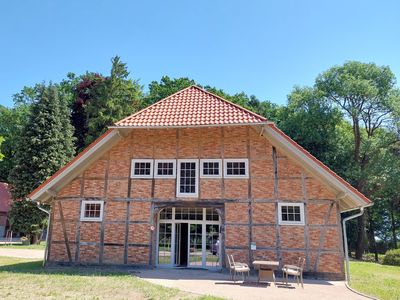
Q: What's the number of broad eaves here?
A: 2